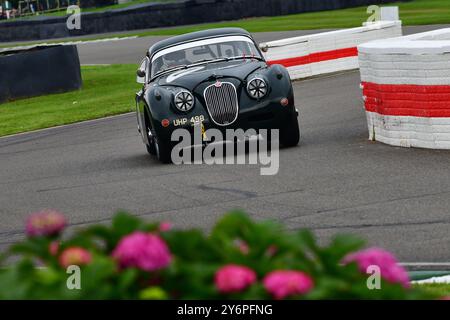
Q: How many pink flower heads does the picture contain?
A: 6